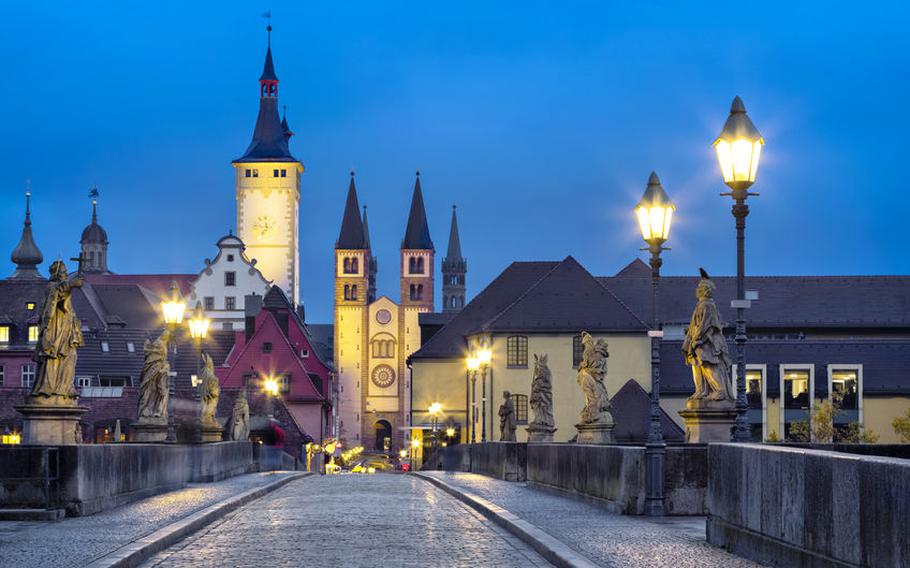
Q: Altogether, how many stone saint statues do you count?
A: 8